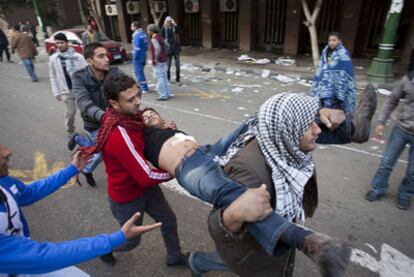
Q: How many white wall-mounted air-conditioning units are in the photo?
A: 5